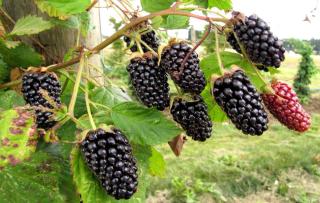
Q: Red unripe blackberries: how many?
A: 1